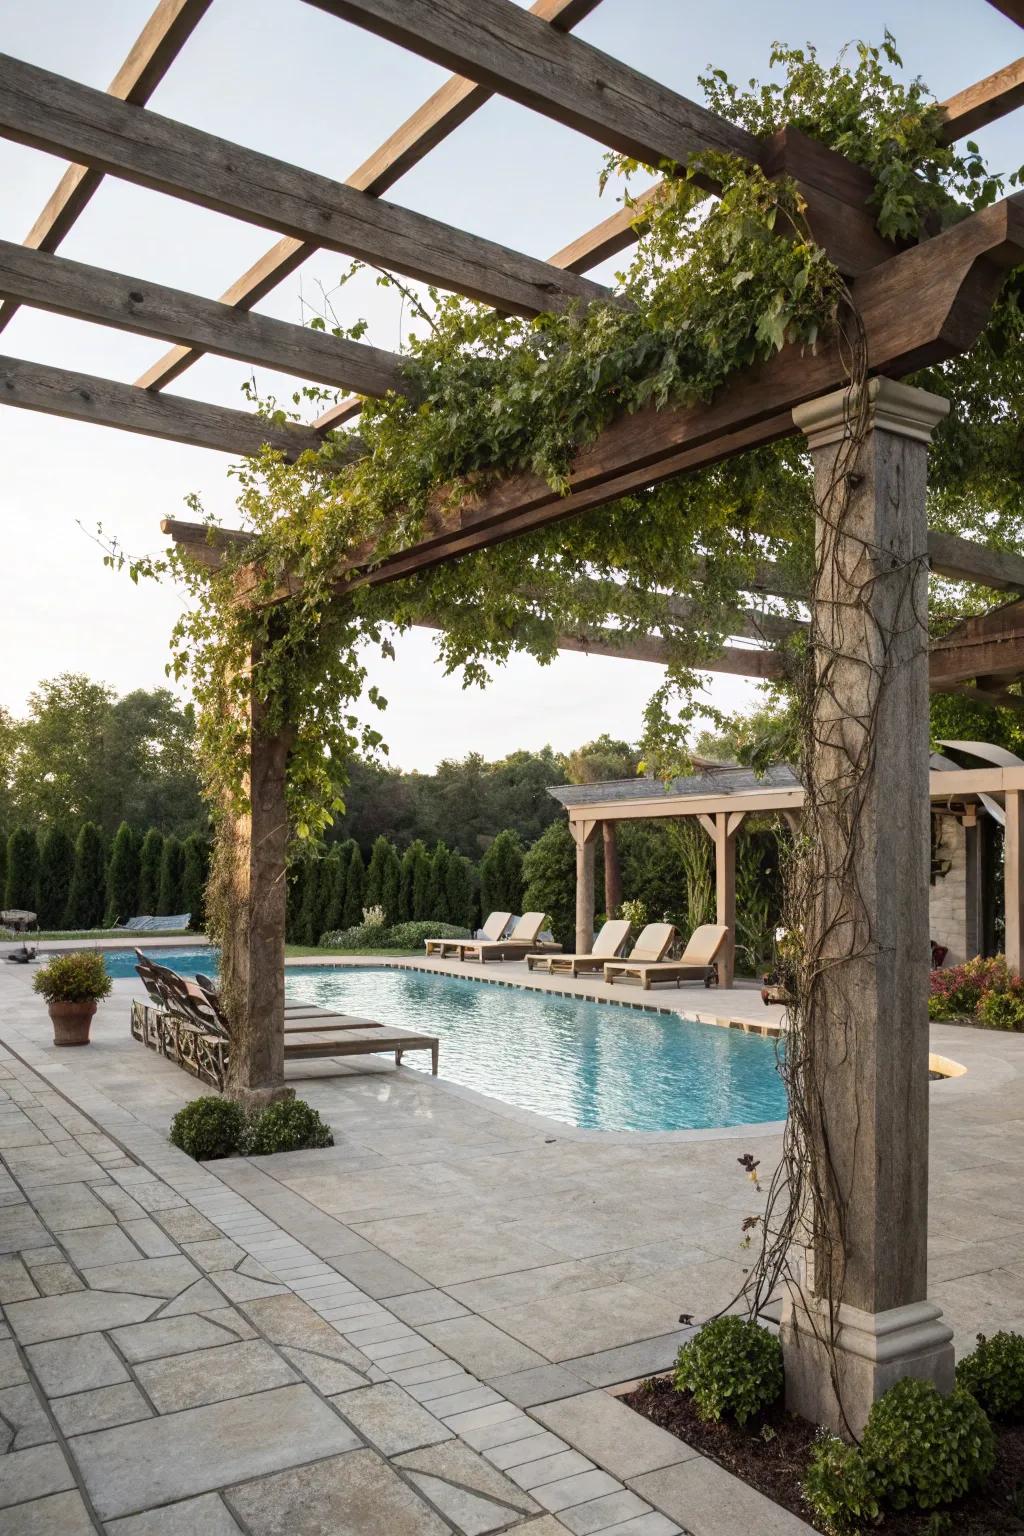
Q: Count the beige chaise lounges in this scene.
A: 5